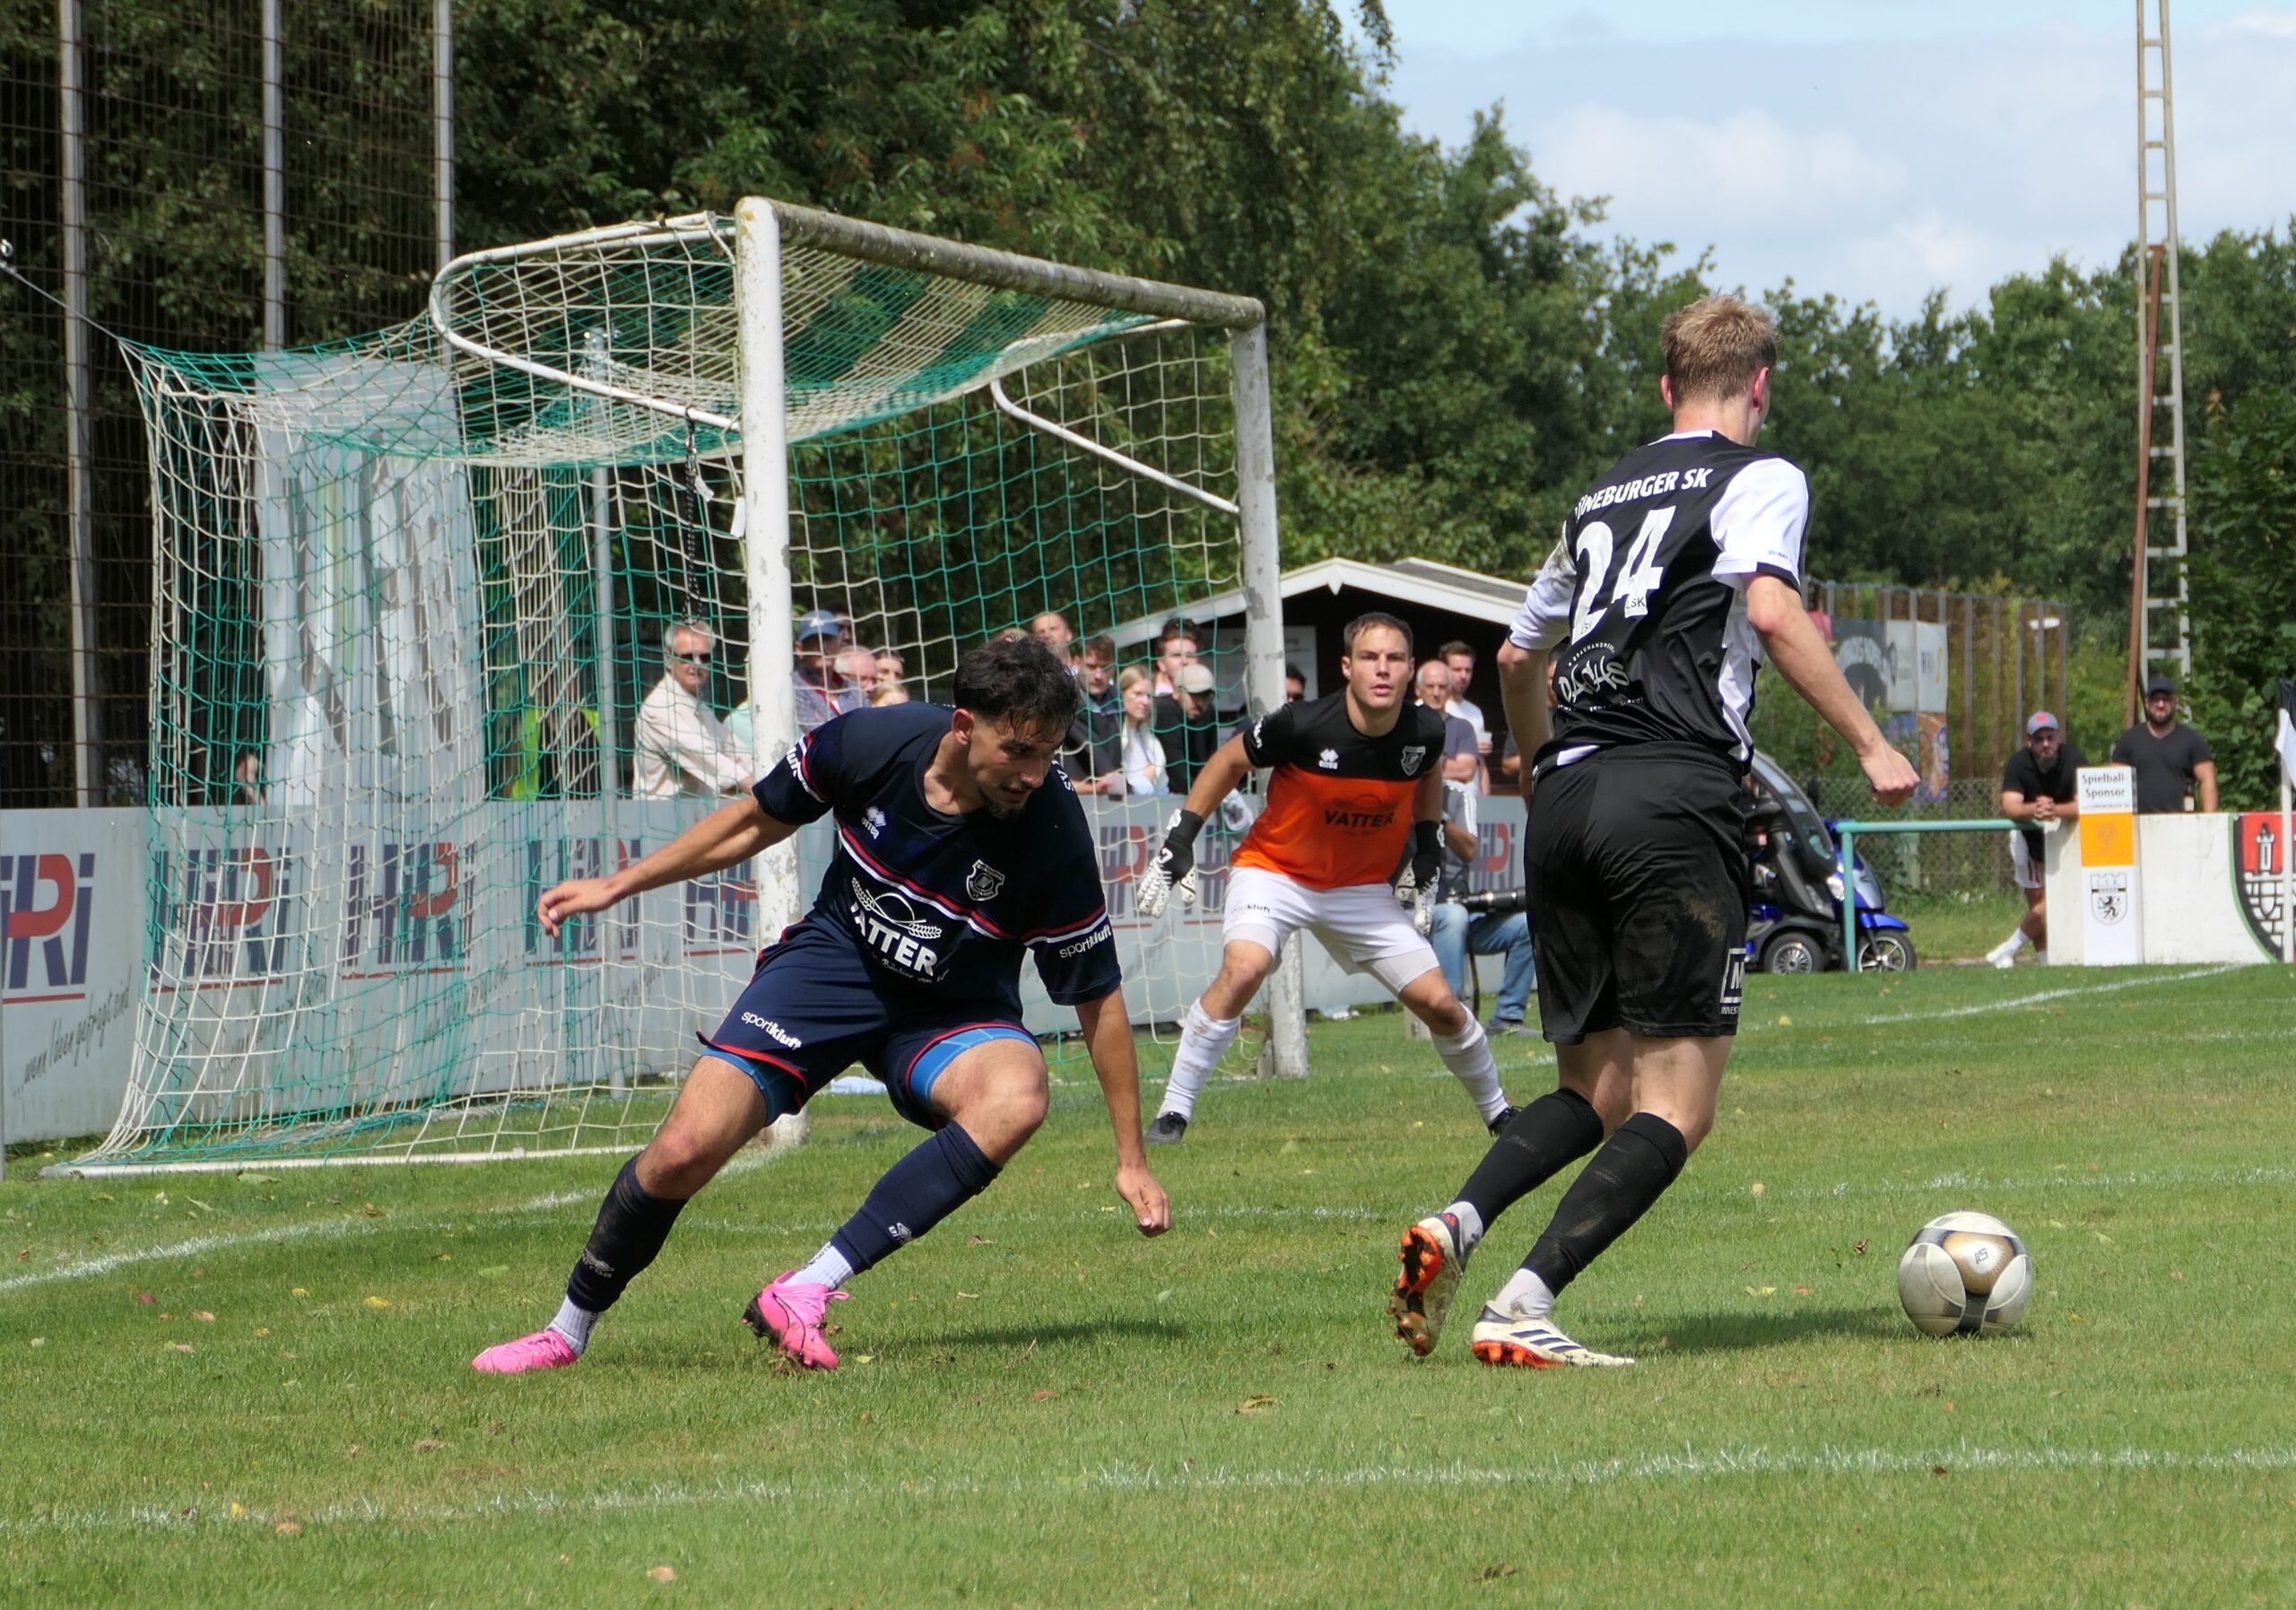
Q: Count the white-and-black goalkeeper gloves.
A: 2